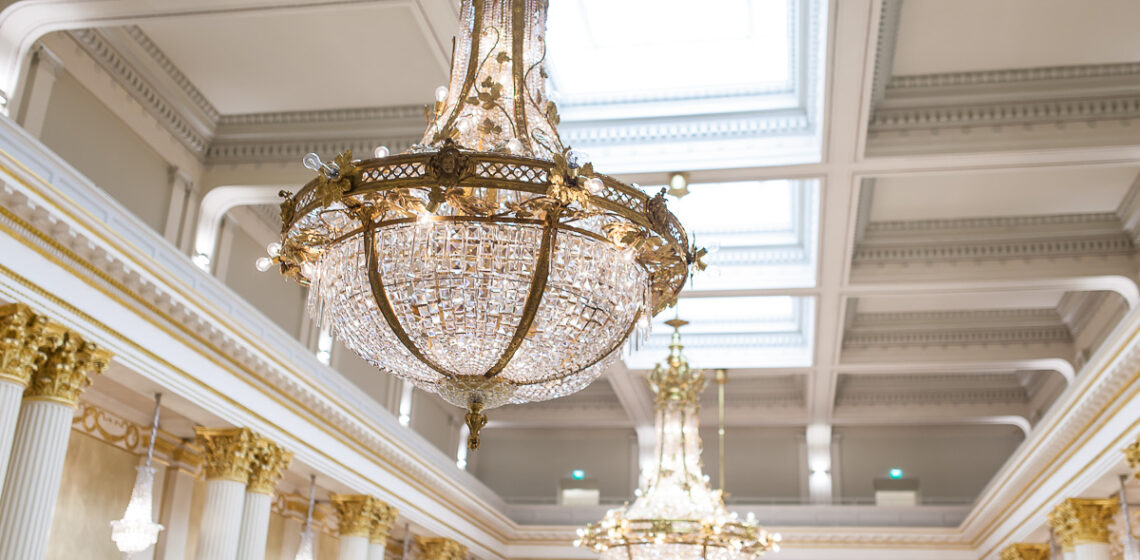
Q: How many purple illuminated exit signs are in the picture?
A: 0